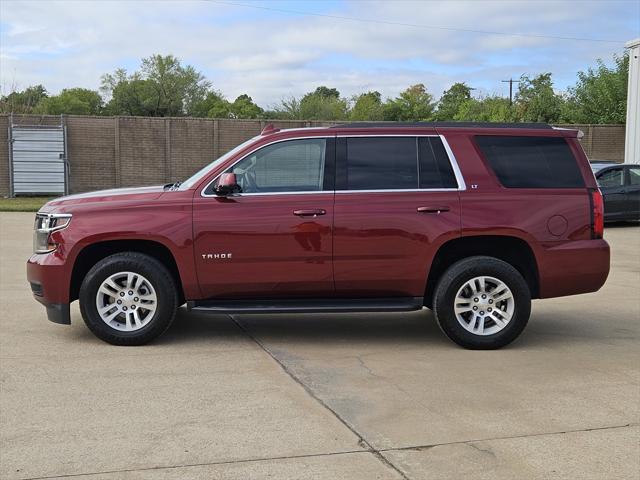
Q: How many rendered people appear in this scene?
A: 0